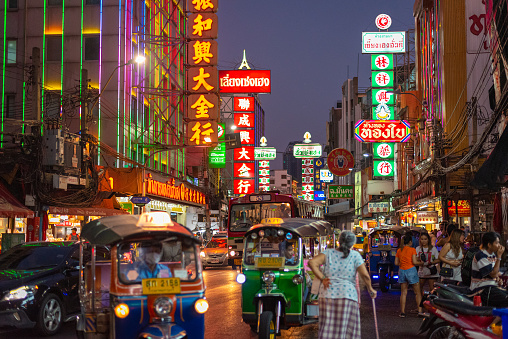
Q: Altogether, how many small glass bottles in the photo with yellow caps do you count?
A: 0